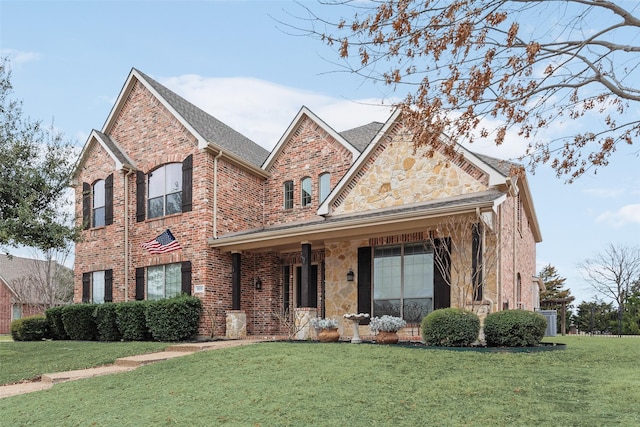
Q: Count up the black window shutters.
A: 10